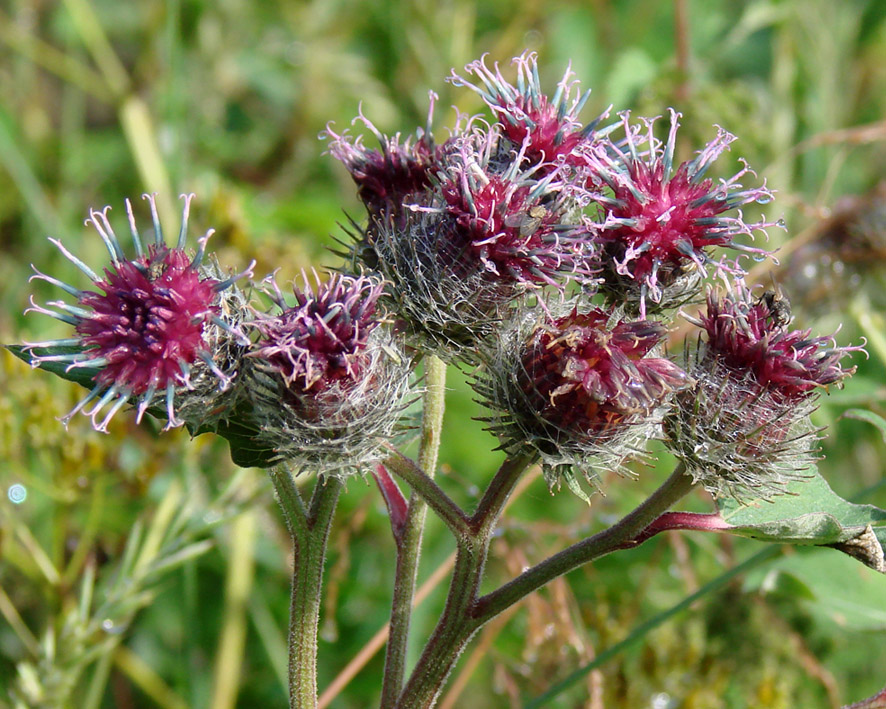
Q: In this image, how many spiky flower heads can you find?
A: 8